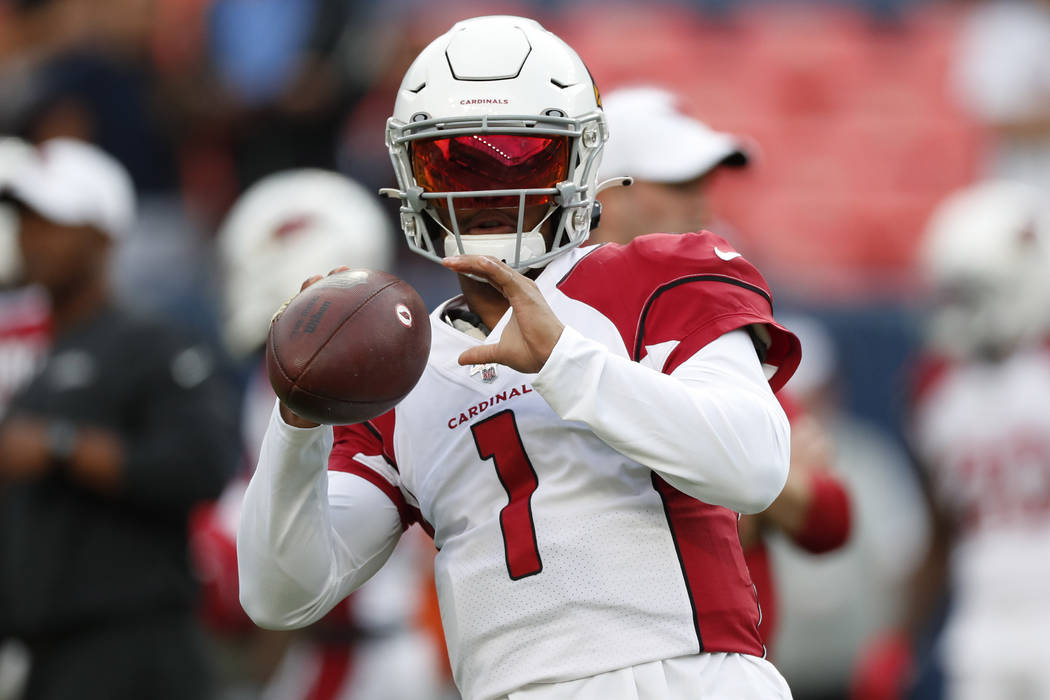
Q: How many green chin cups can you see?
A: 0